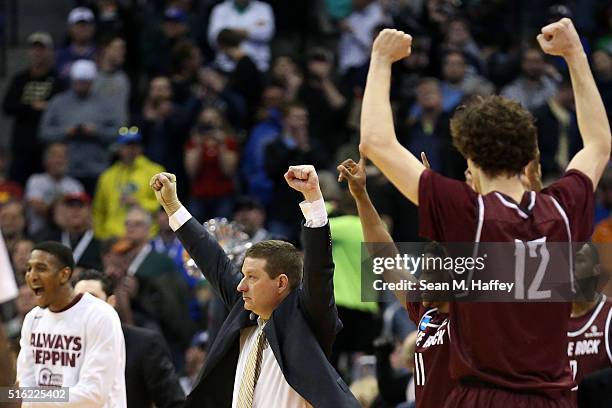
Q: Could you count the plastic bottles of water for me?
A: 0